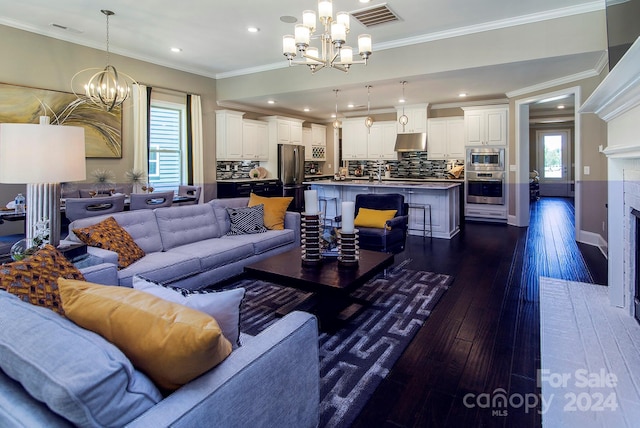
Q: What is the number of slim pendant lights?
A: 3